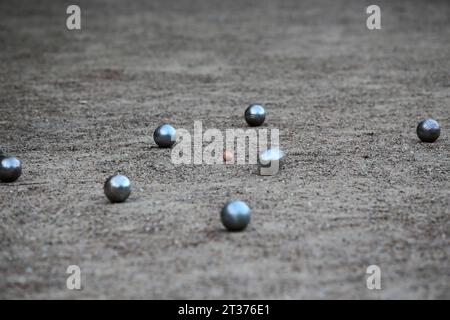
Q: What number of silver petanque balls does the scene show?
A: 7